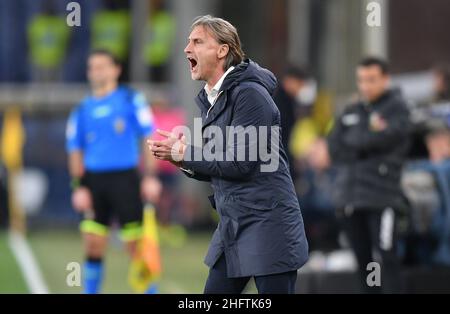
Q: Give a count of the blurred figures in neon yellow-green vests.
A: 3